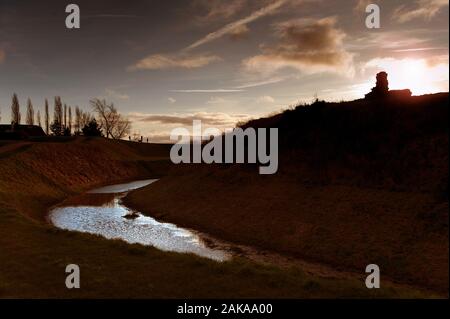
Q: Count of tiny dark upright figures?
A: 3